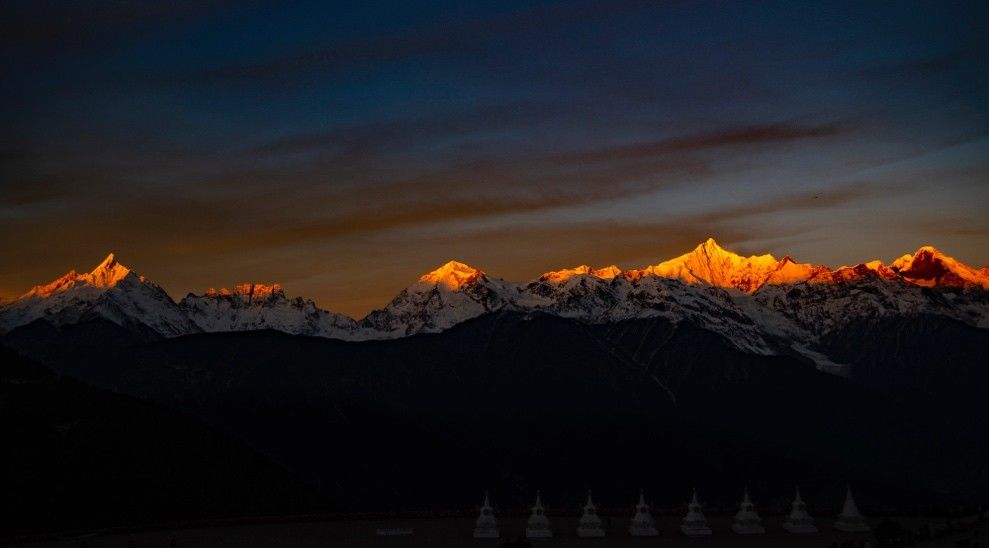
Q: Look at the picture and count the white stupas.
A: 8